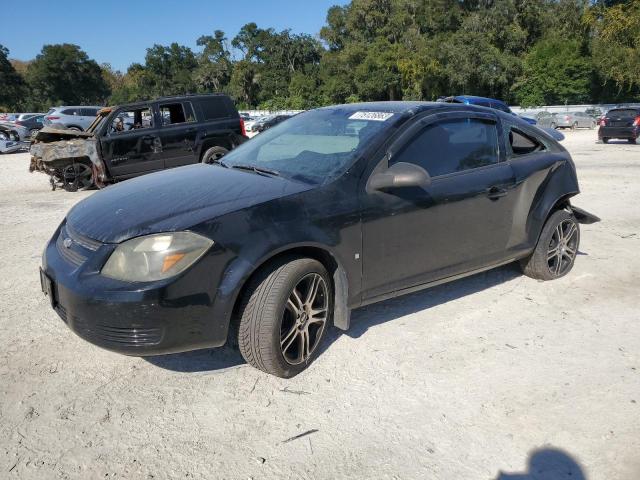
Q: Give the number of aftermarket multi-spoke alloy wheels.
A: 2